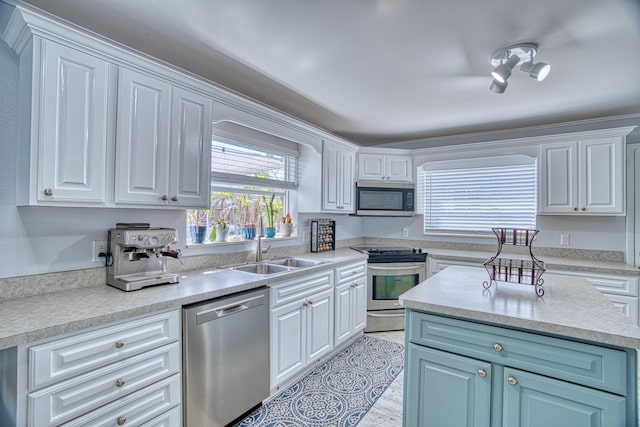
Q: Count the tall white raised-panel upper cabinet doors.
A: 7